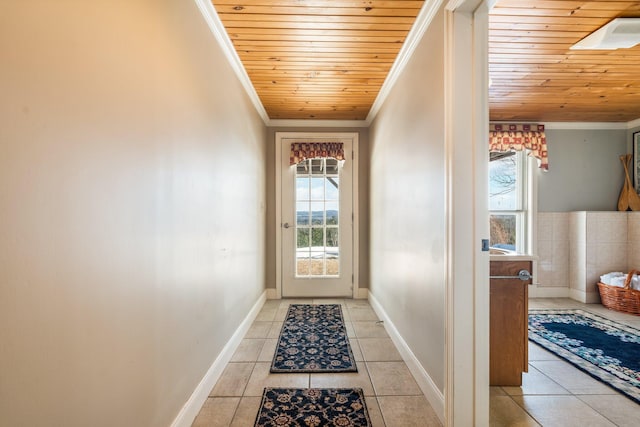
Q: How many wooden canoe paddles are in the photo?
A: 2